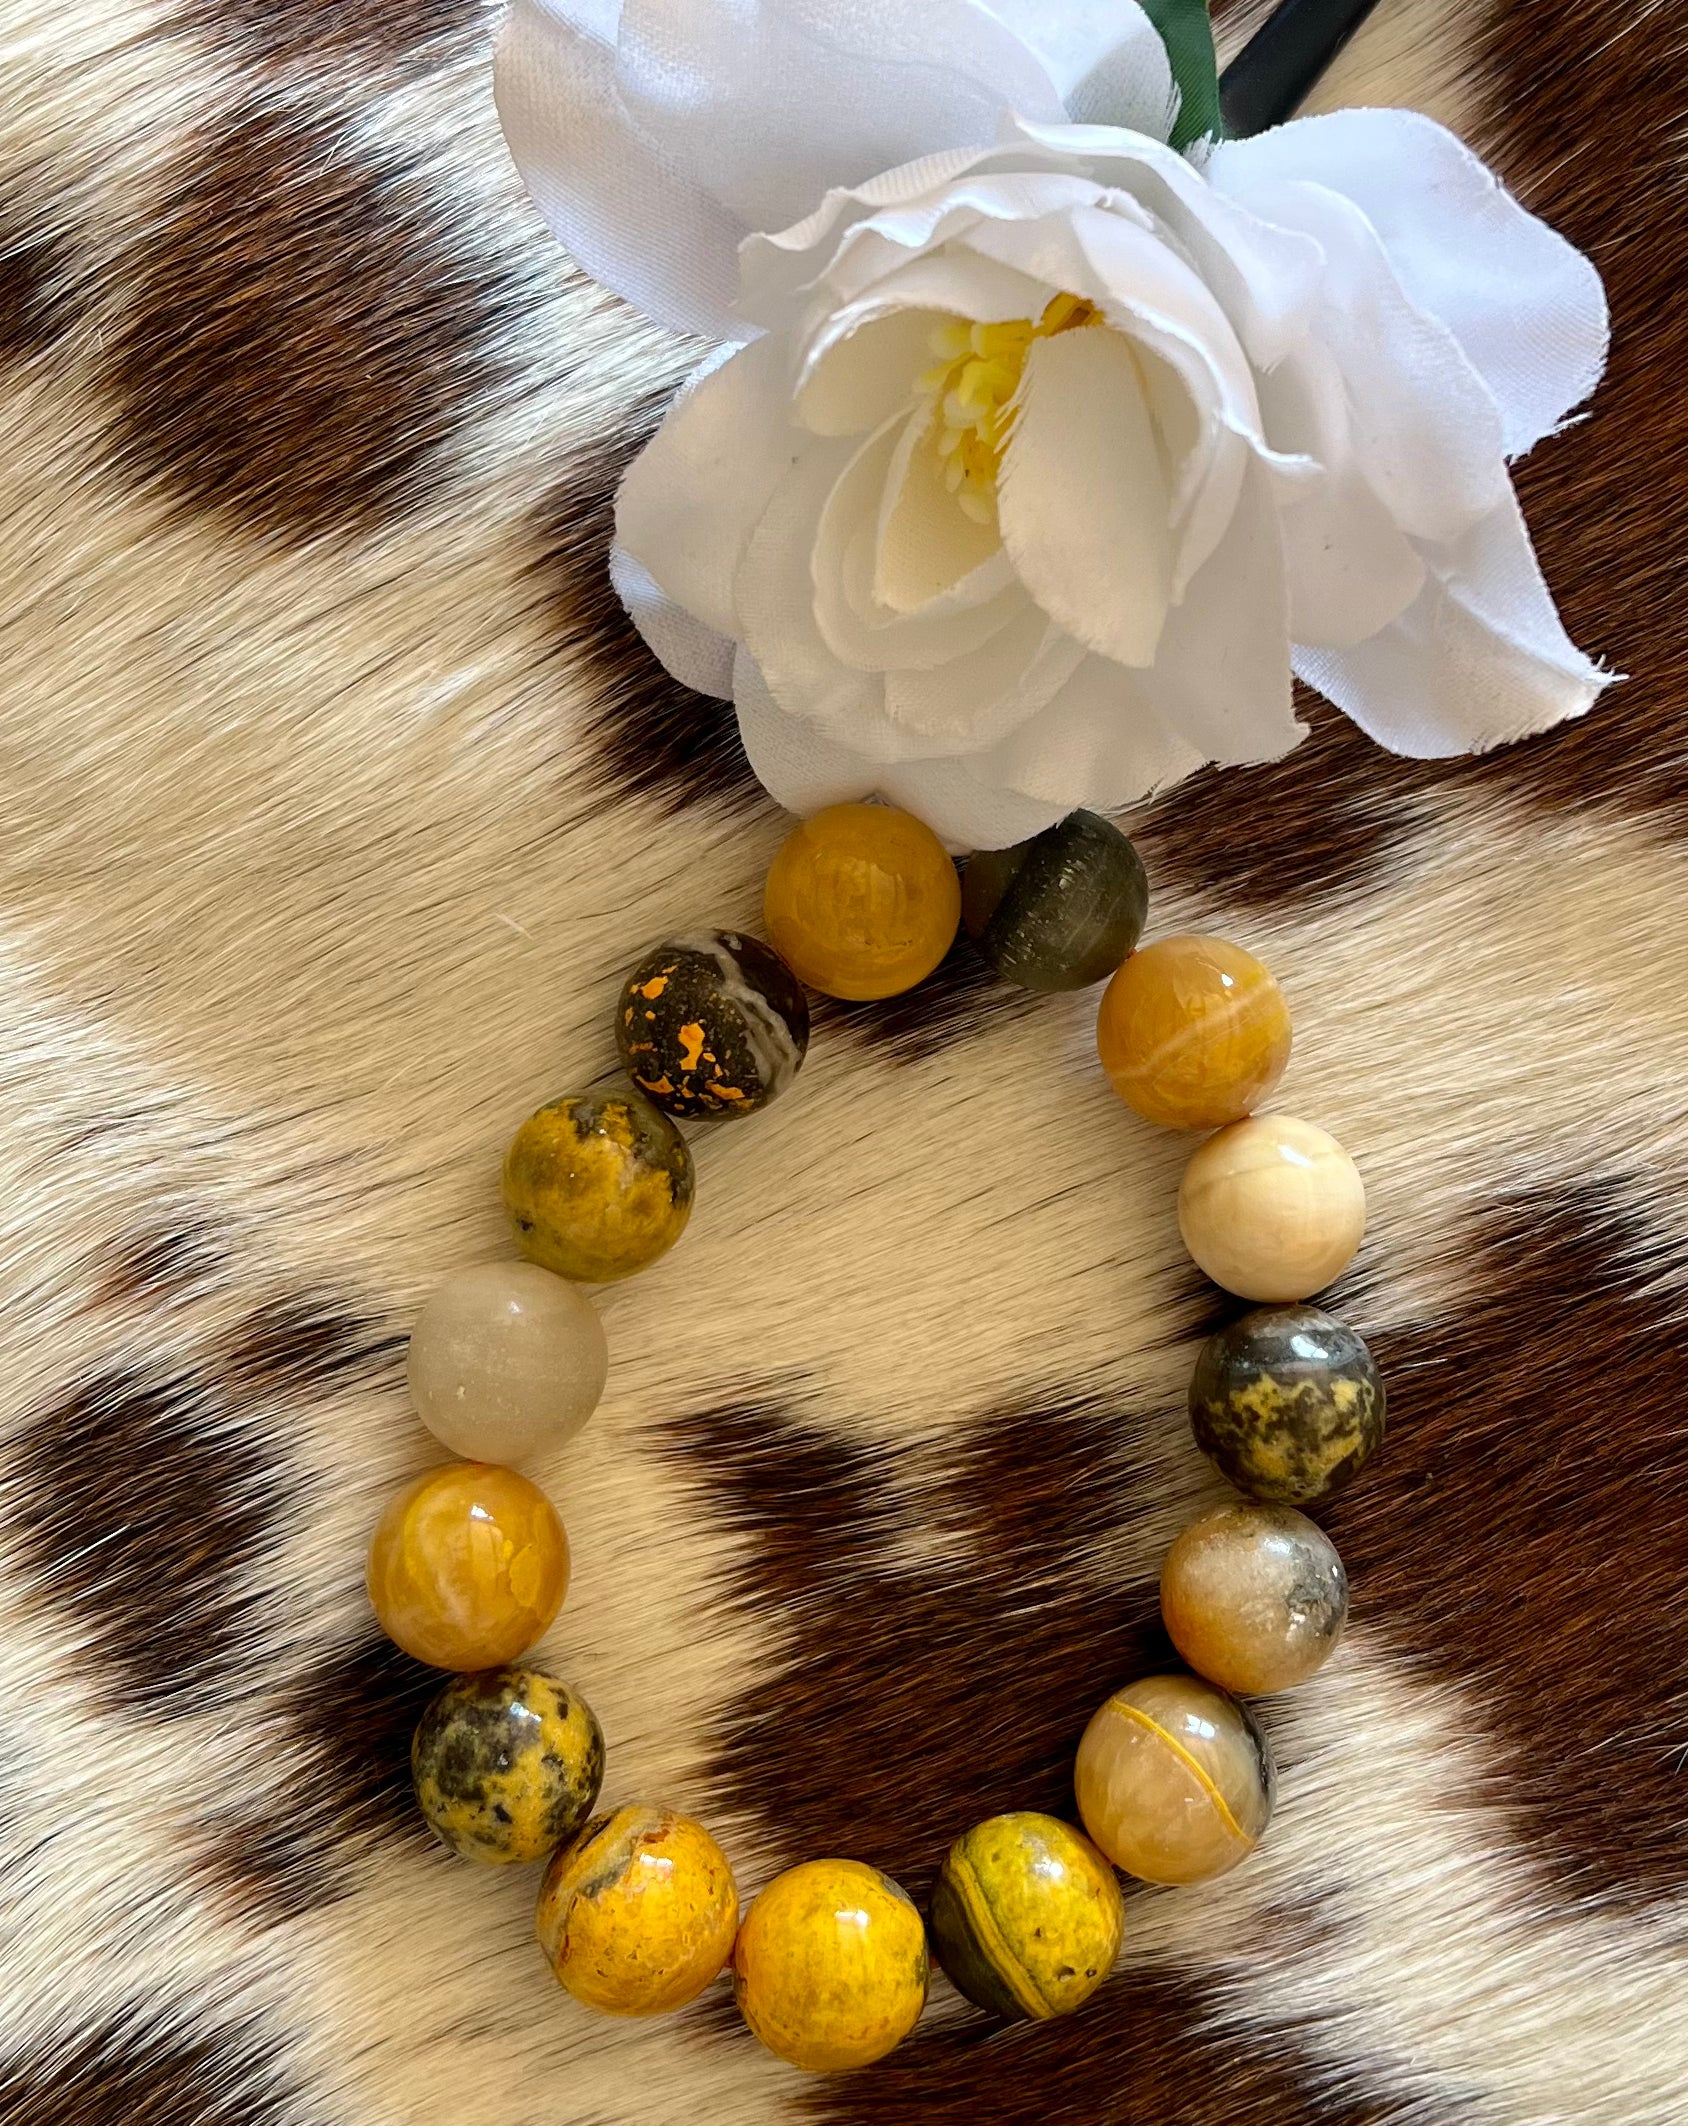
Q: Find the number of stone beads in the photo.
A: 15